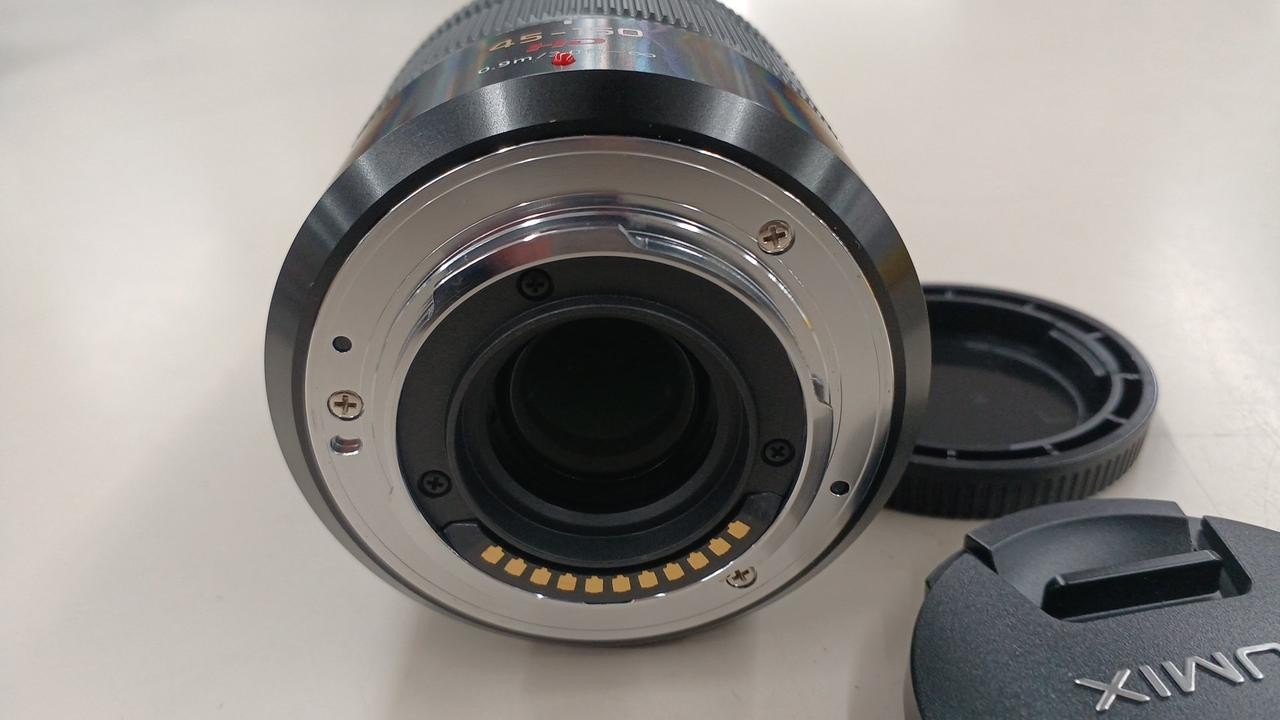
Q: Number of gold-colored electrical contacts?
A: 11